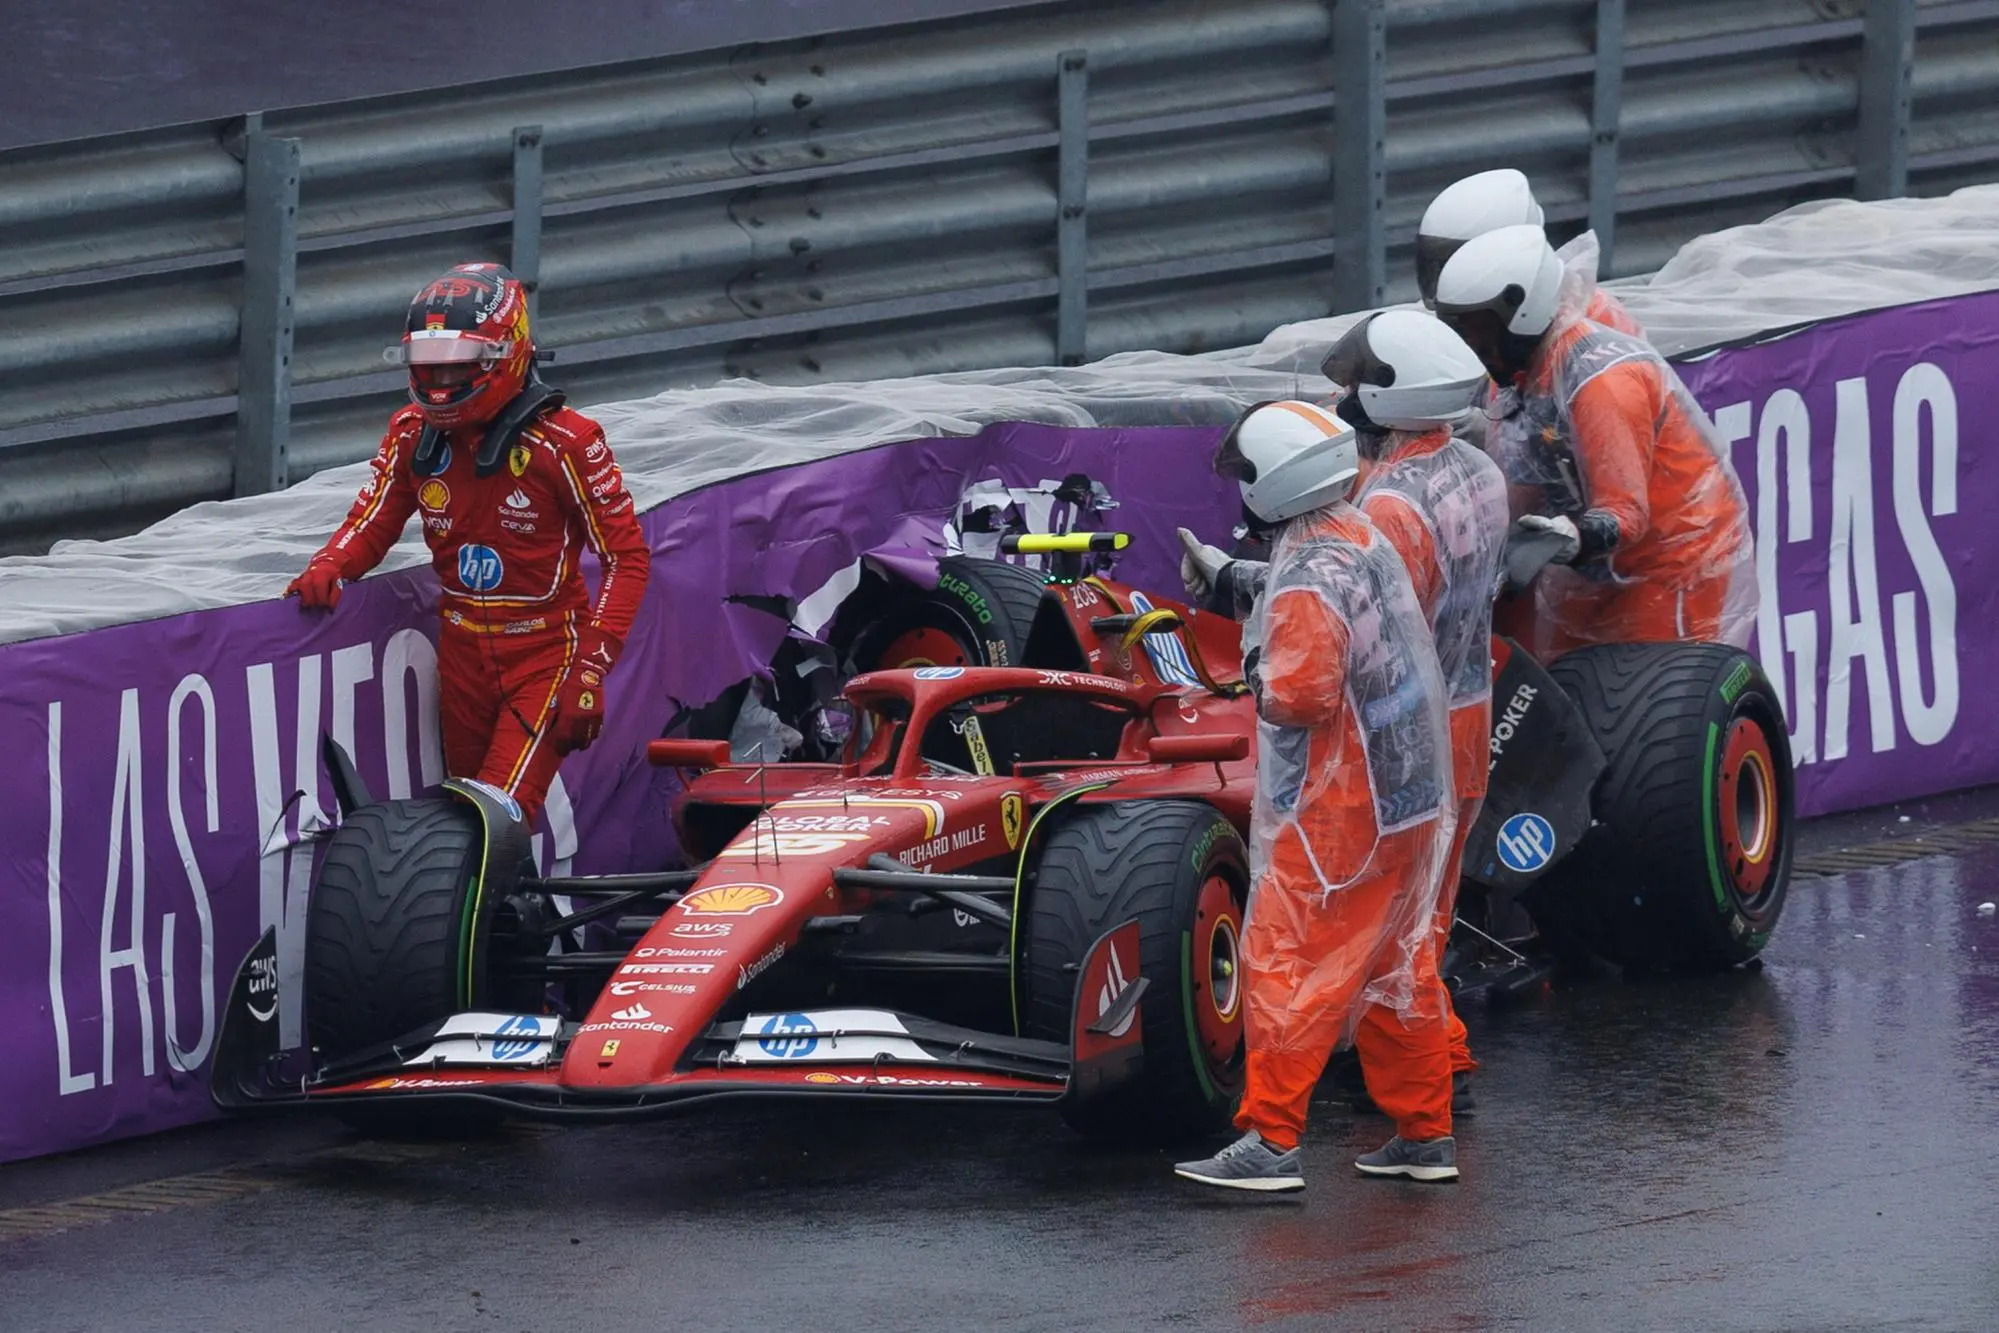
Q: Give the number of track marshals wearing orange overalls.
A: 4